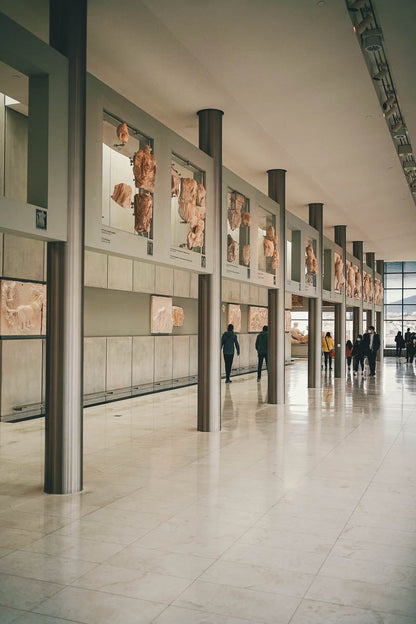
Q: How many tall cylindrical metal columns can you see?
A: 8